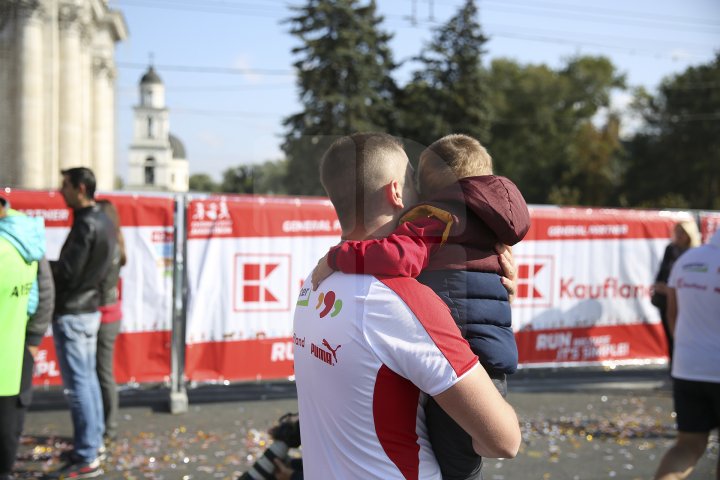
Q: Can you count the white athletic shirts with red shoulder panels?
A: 1